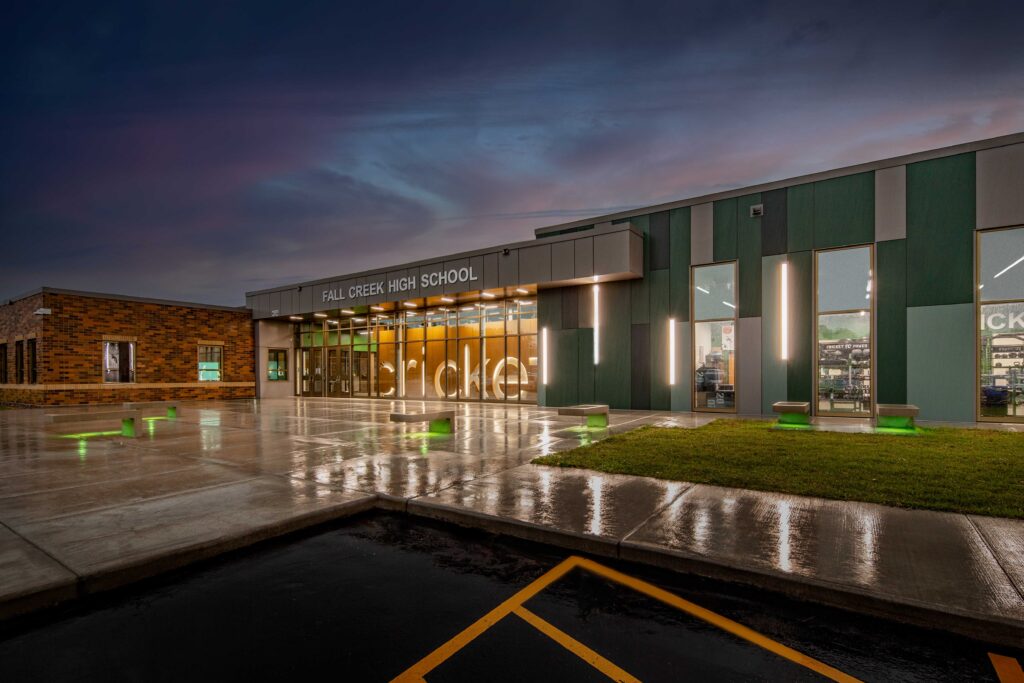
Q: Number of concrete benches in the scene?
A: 6